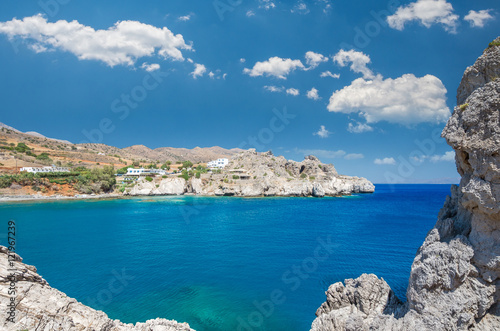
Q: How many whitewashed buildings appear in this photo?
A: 3